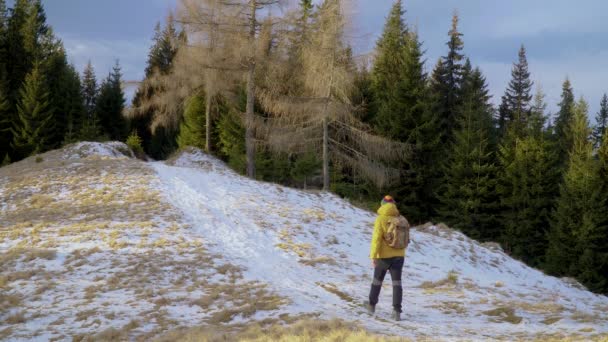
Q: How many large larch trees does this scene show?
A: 3